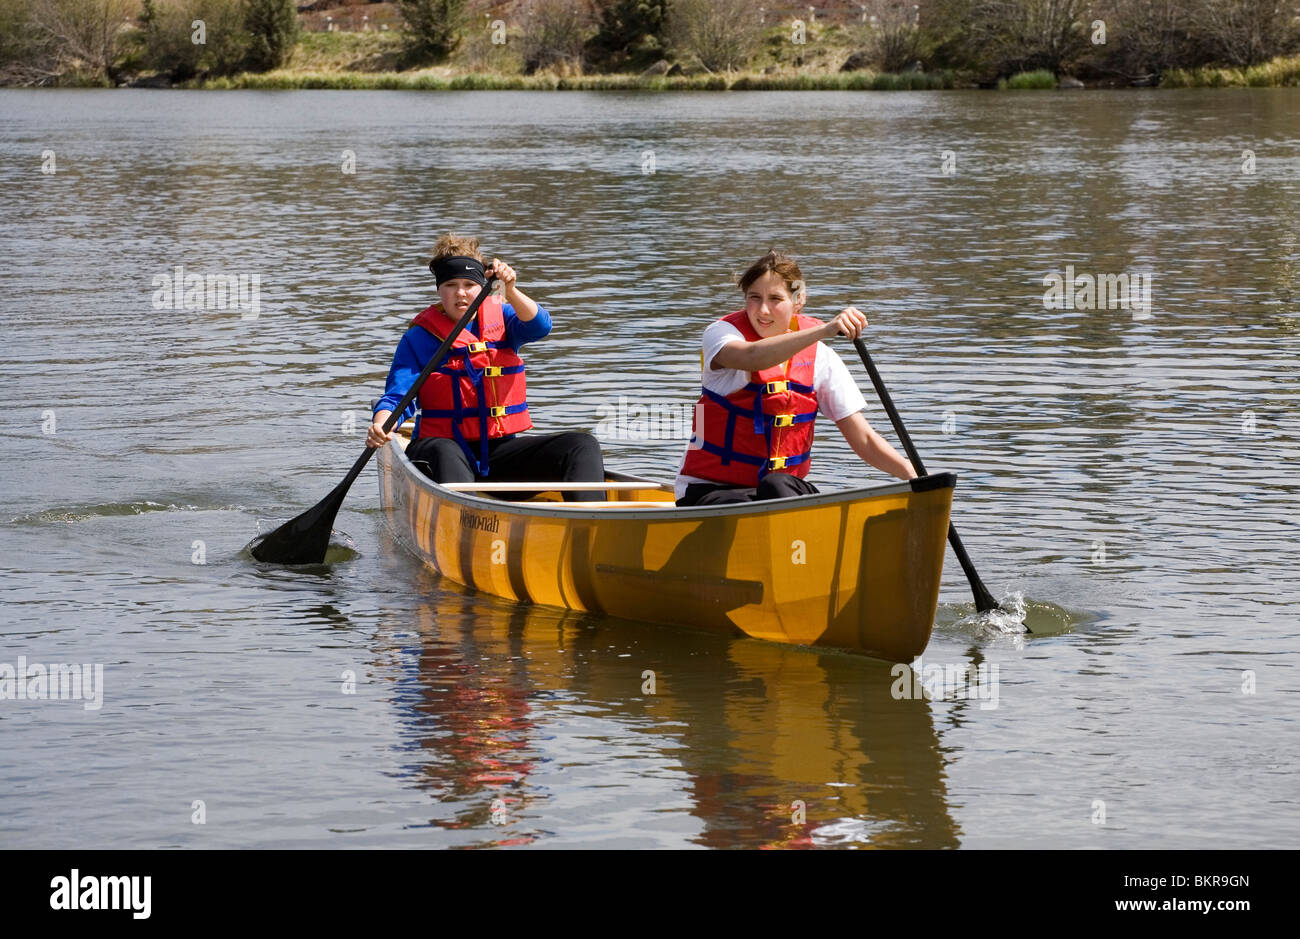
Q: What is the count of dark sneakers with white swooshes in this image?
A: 0